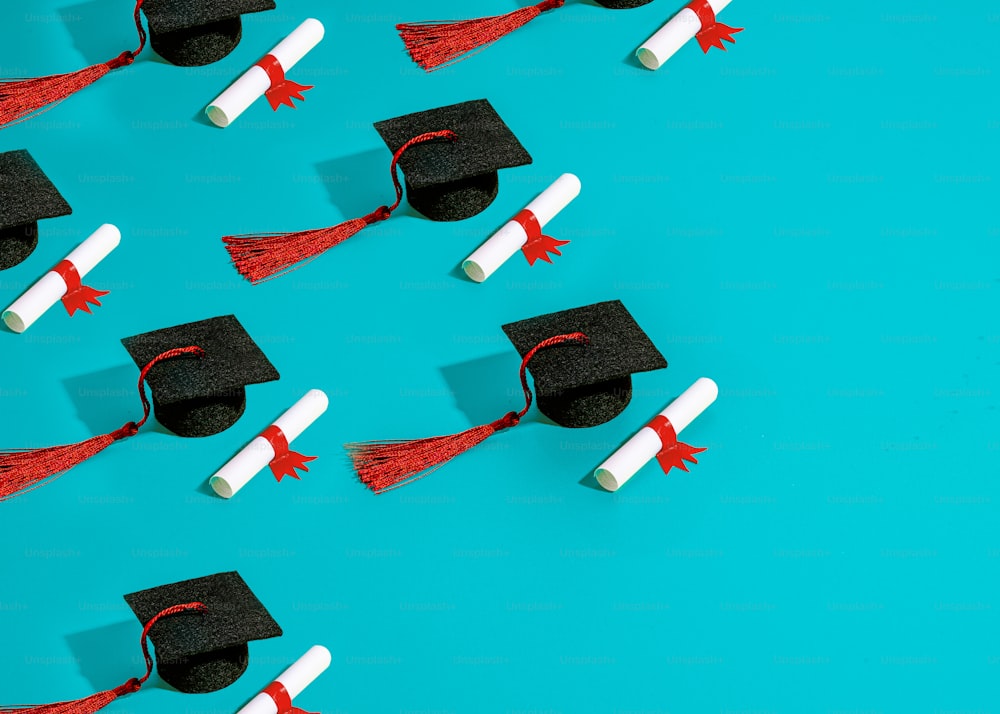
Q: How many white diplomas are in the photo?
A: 7